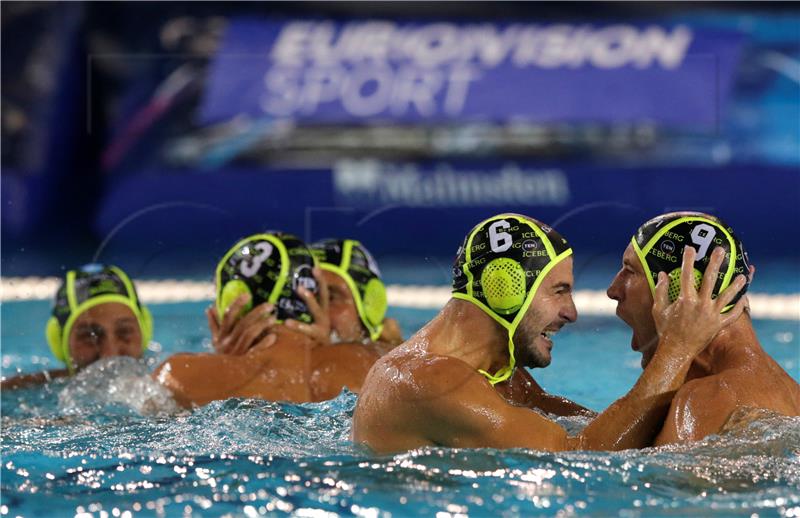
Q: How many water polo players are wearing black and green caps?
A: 5